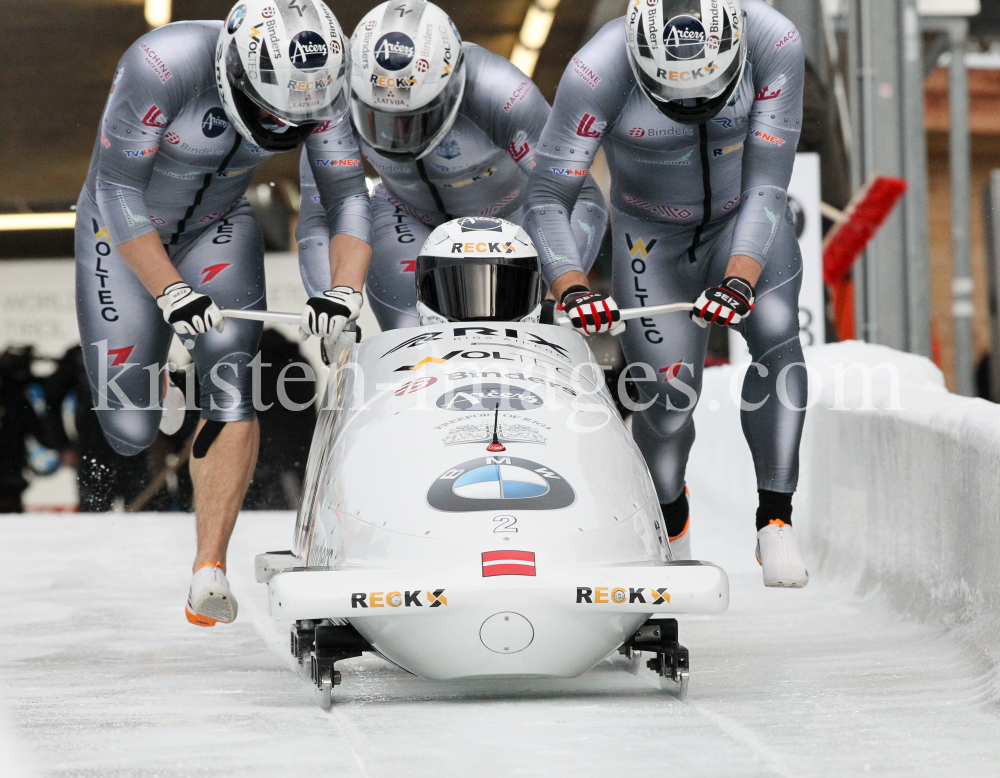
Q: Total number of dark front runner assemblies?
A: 2